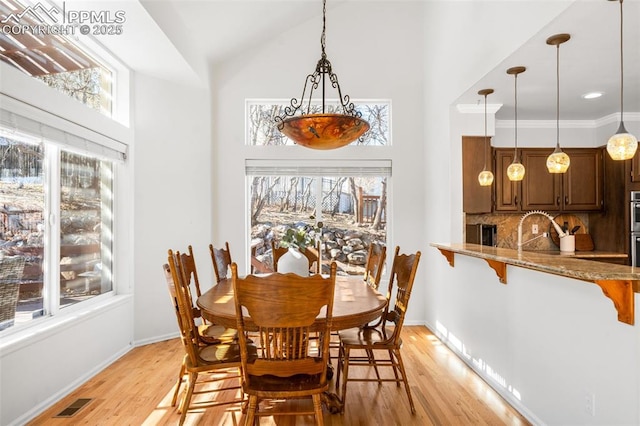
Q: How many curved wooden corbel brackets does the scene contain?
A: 3